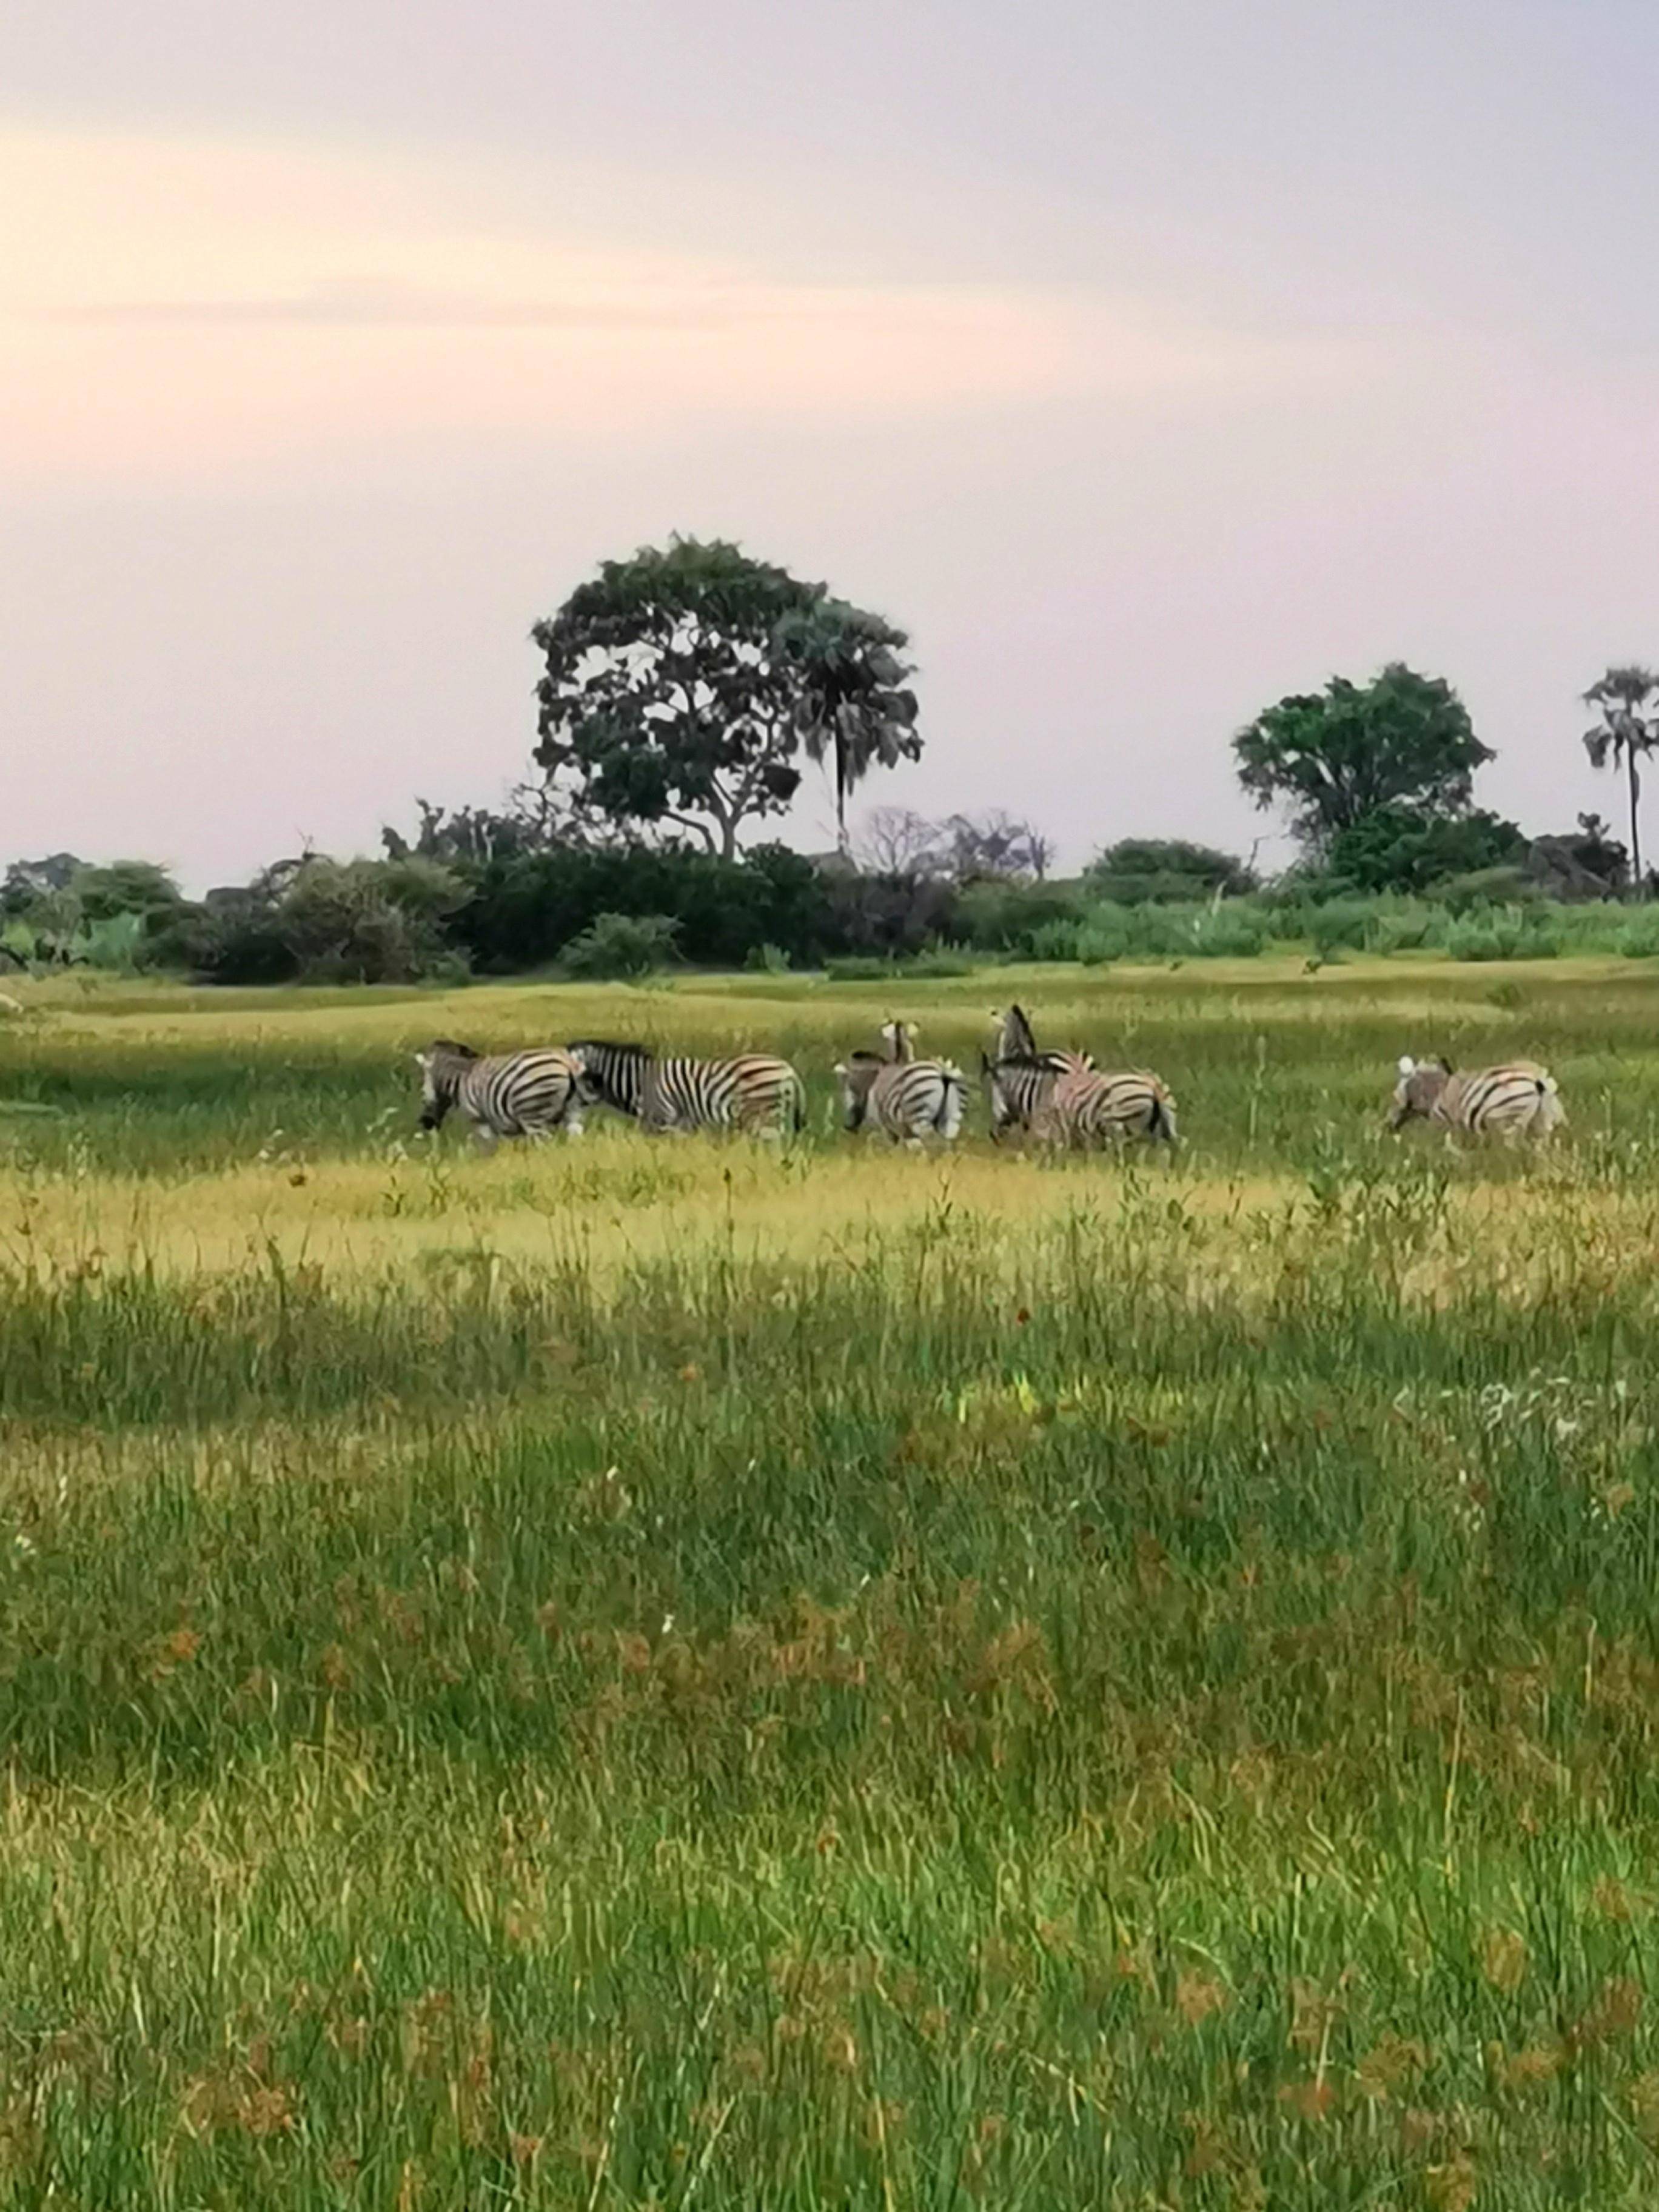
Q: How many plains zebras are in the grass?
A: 7